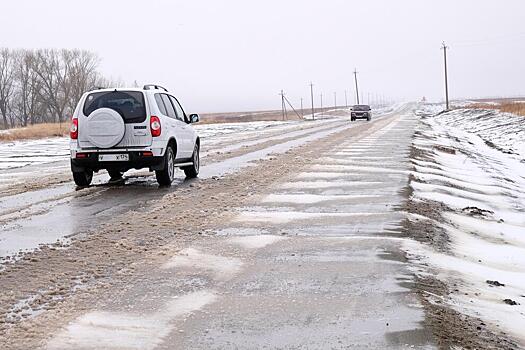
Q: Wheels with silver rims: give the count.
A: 2